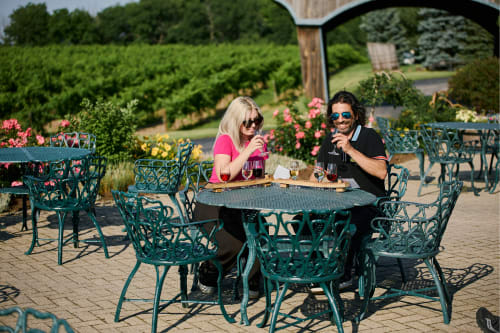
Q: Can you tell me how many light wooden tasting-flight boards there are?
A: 2